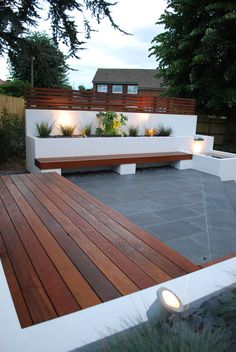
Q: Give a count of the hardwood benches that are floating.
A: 1